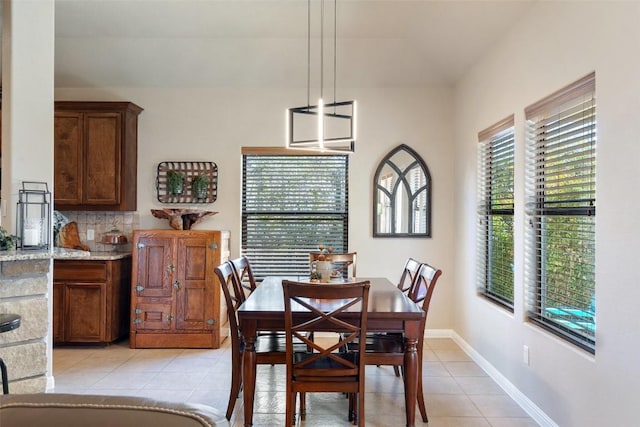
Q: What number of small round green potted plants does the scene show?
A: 2